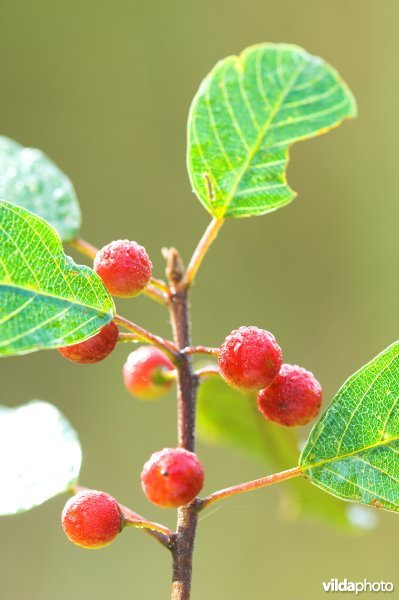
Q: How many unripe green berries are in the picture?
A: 0